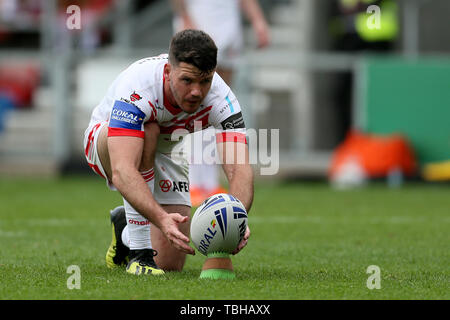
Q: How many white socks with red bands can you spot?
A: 1